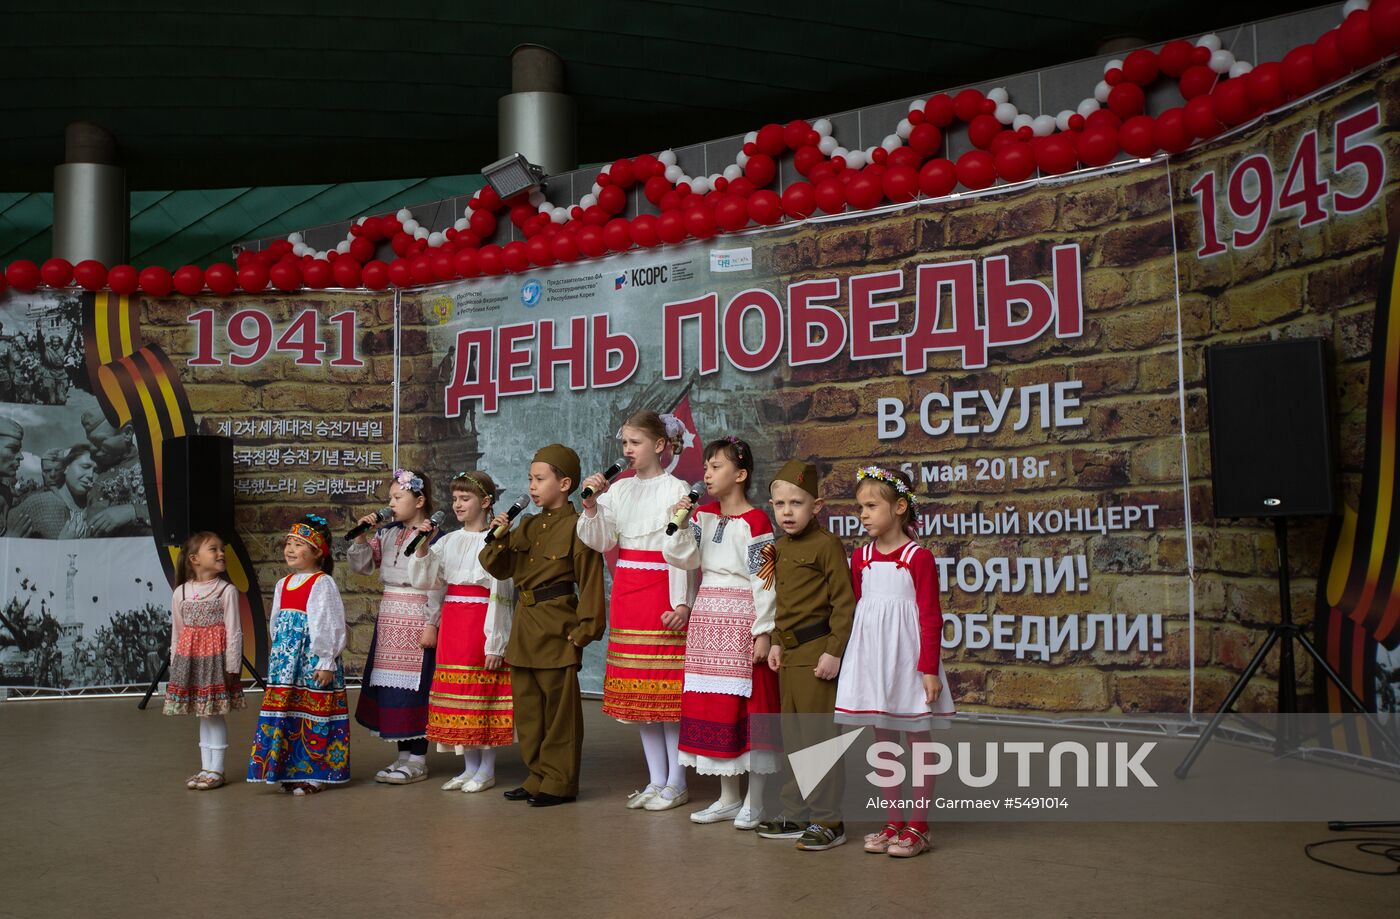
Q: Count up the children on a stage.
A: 9